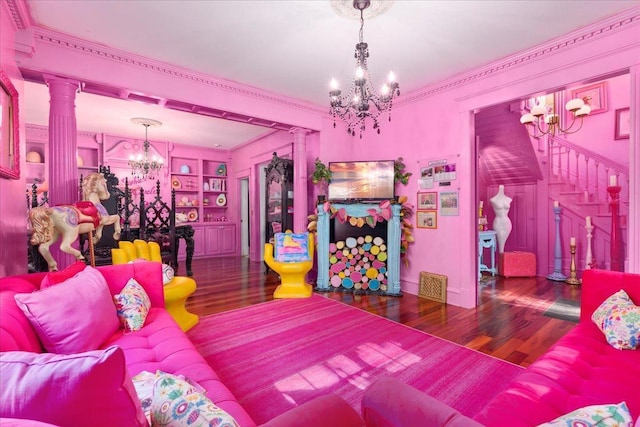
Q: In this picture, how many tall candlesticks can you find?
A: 4